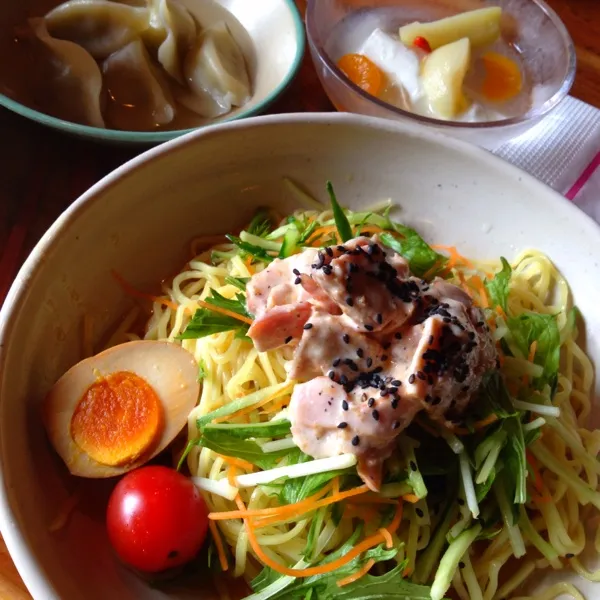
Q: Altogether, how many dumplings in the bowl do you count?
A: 5